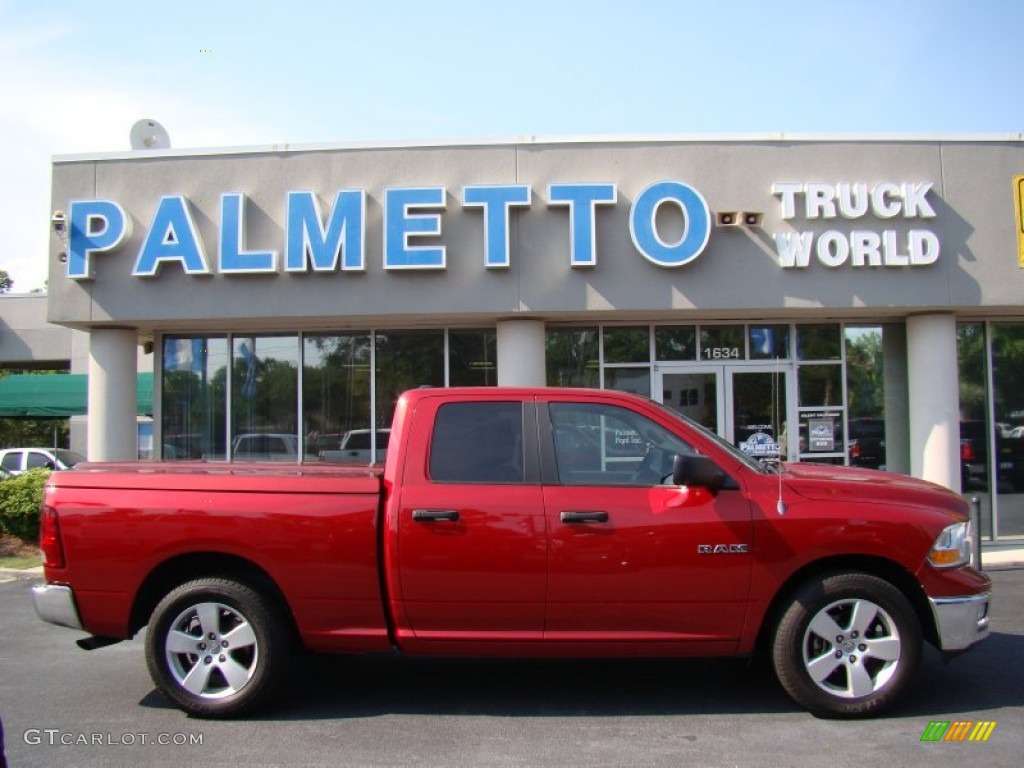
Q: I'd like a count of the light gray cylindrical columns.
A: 3